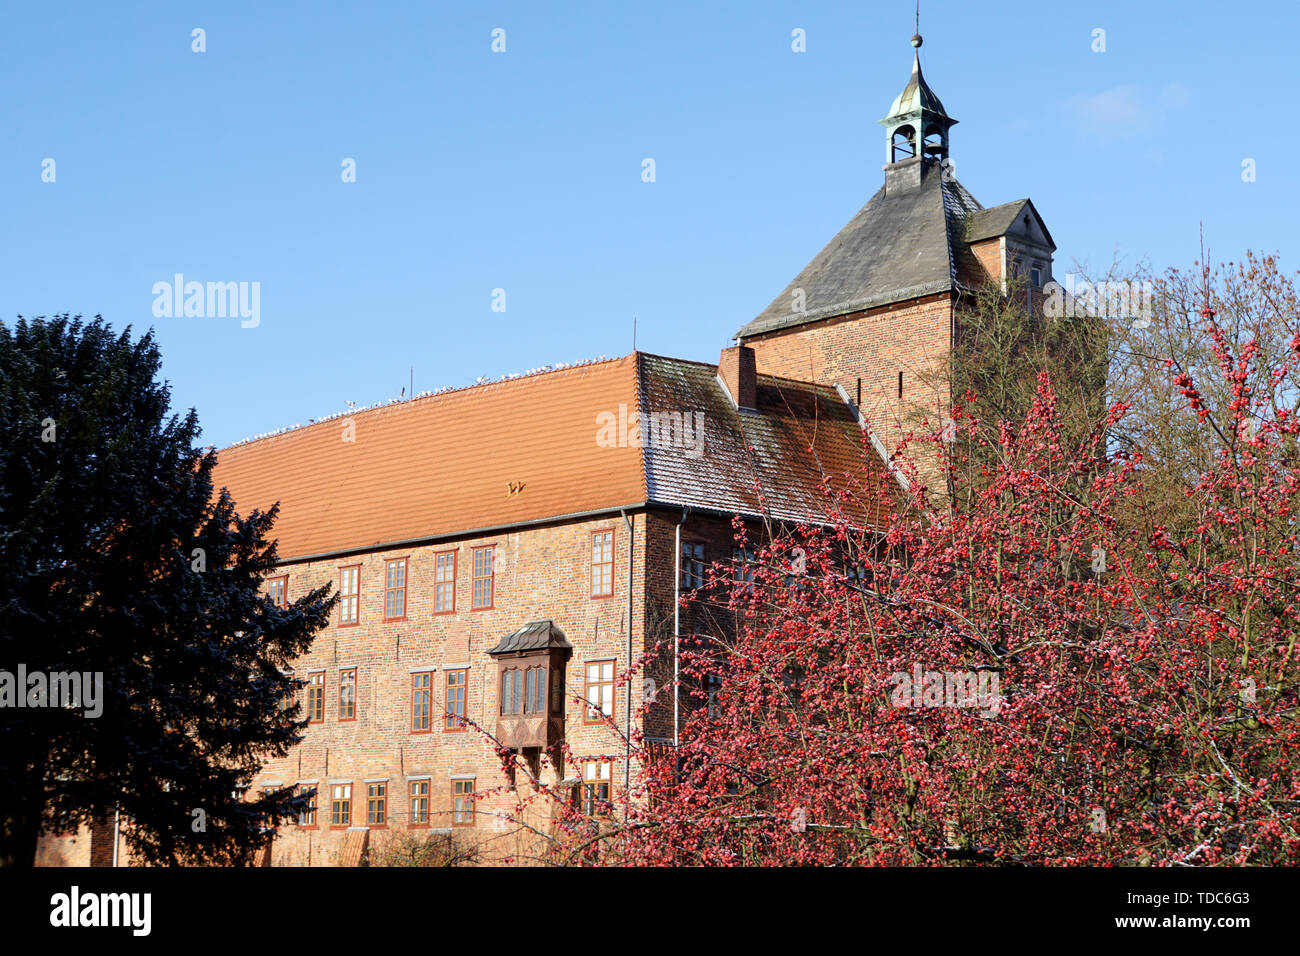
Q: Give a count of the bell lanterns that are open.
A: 1